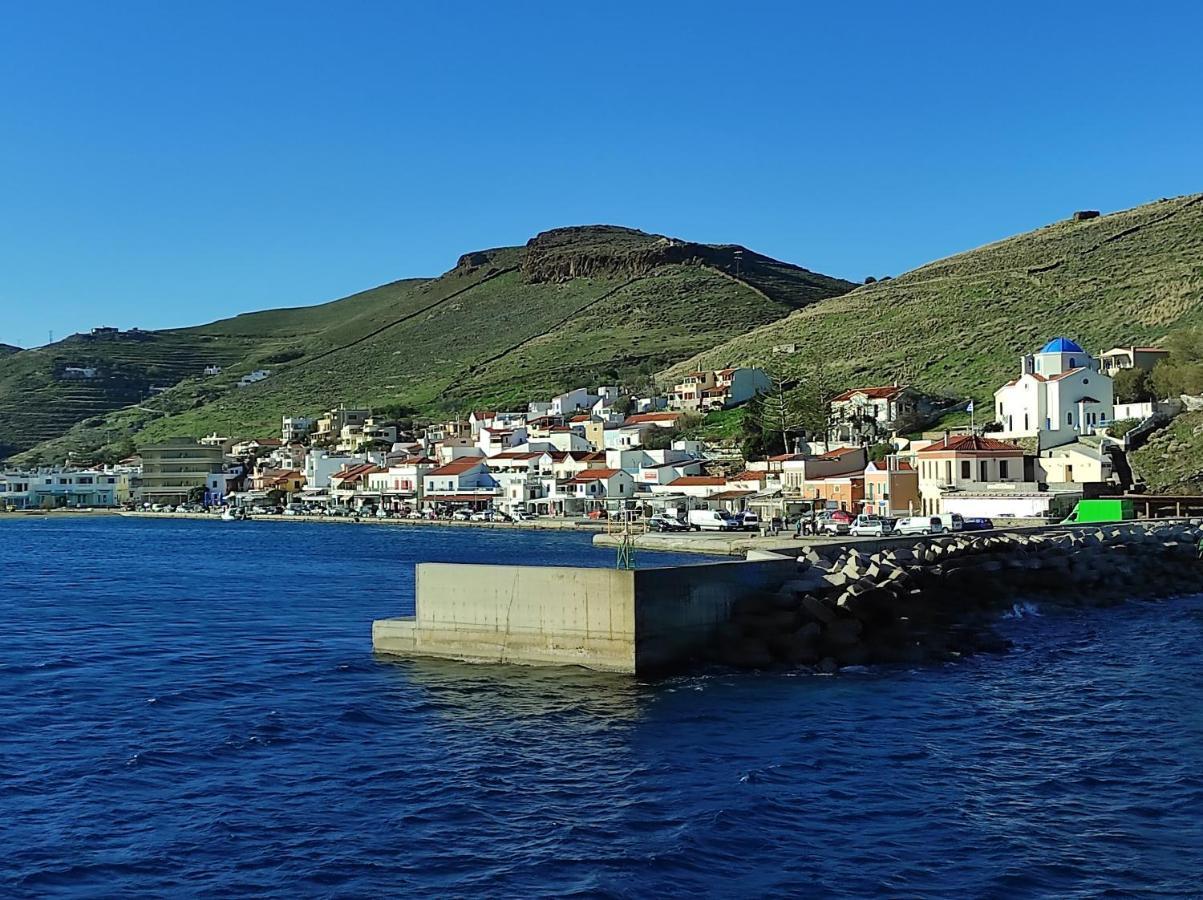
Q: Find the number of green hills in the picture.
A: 2